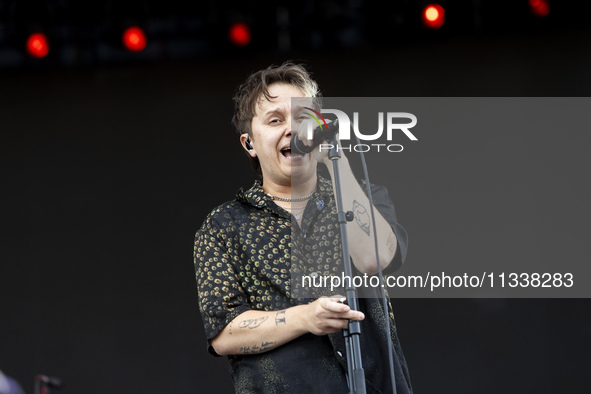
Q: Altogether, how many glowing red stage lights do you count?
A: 5